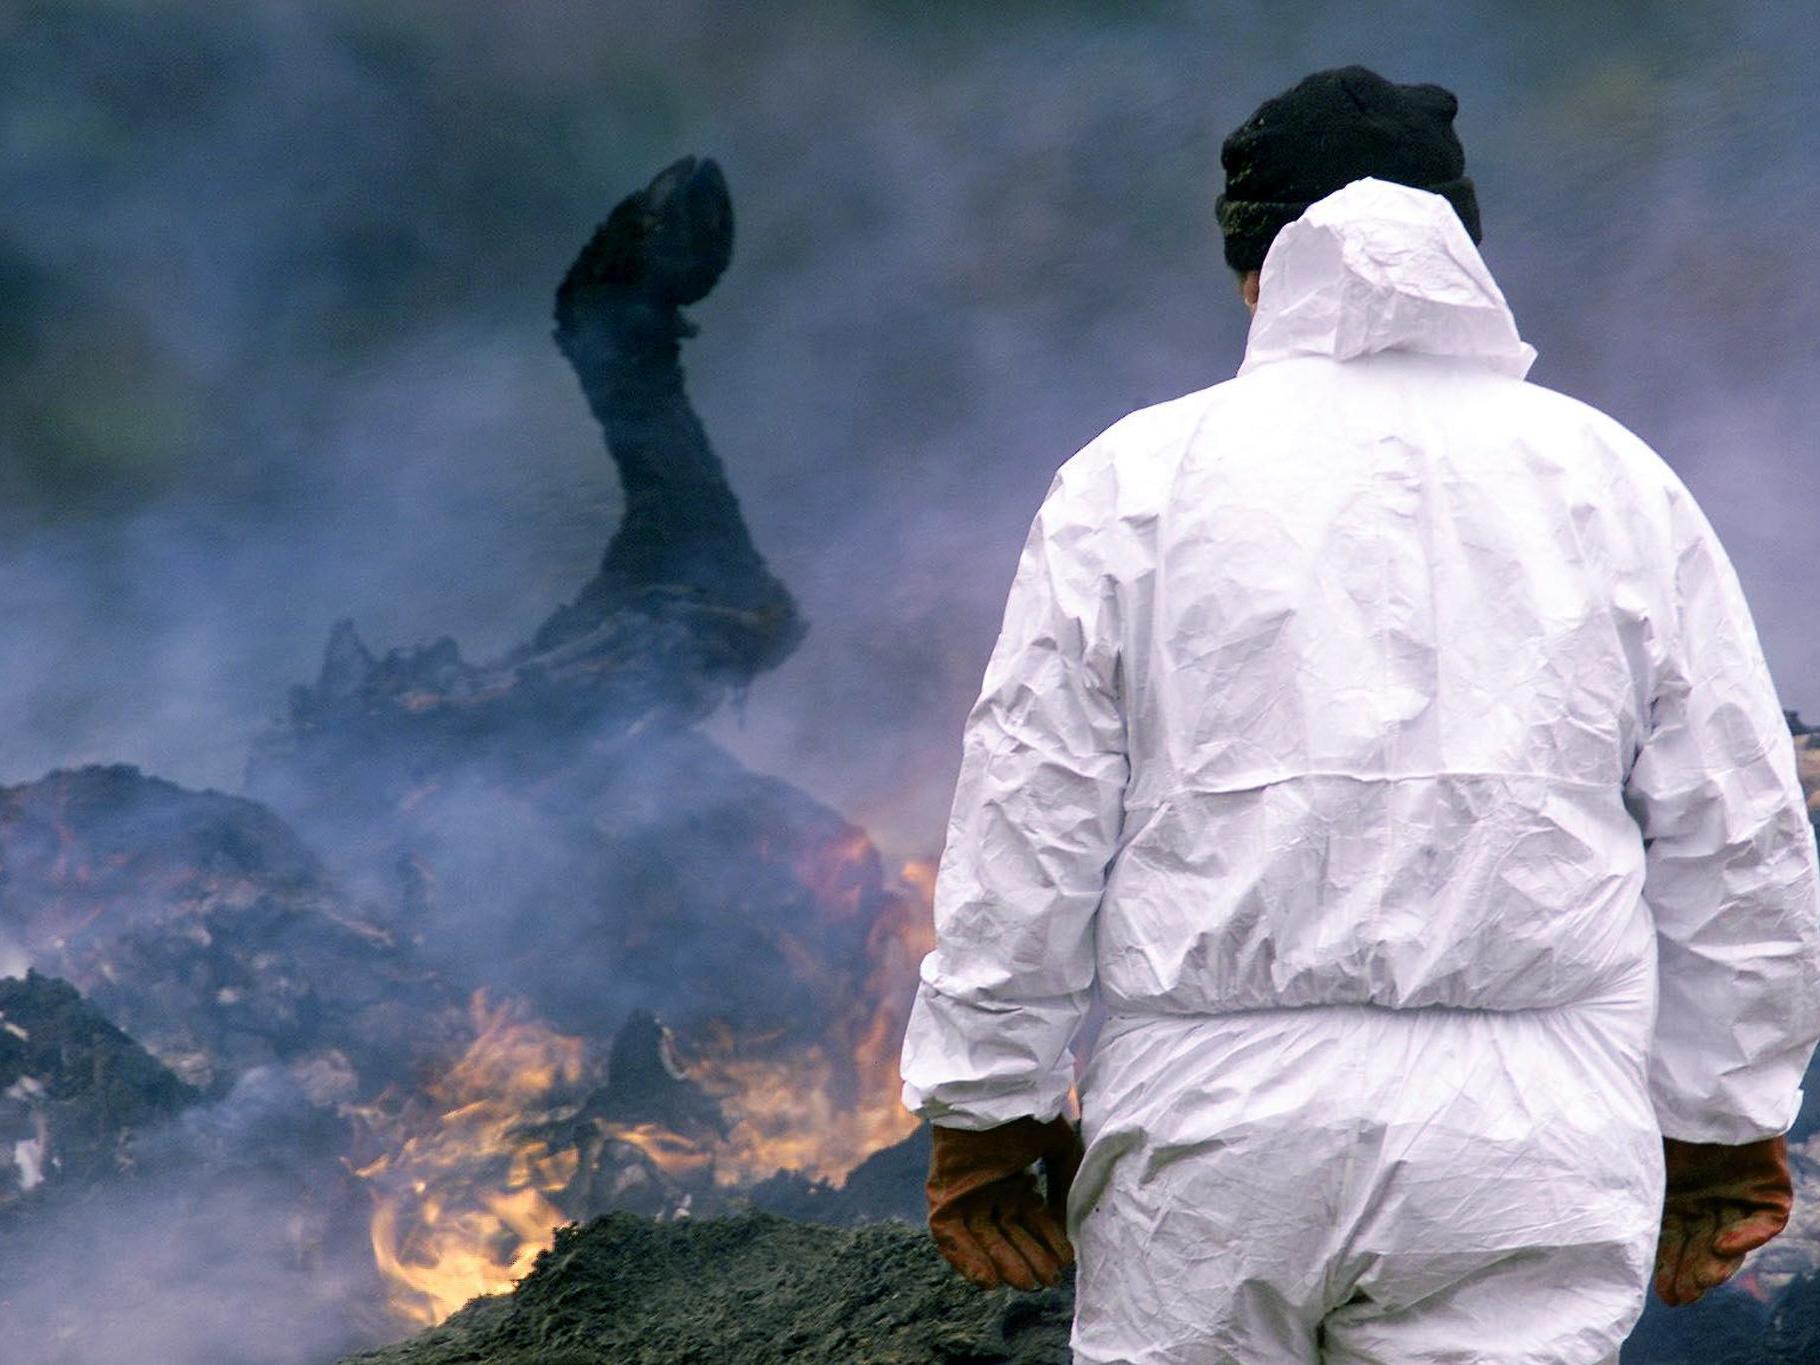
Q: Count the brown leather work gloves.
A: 2